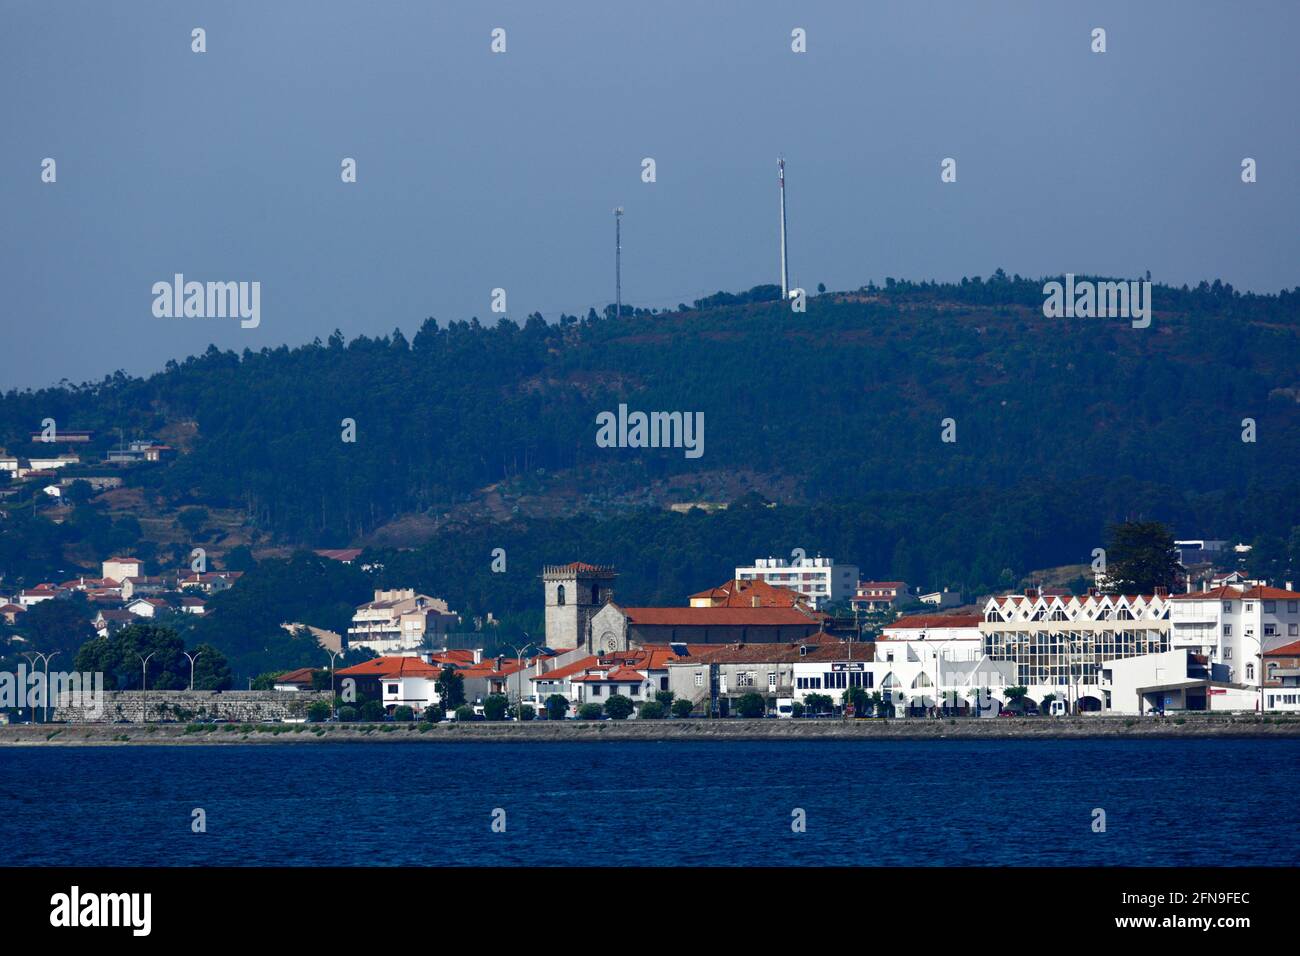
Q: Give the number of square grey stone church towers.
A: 1